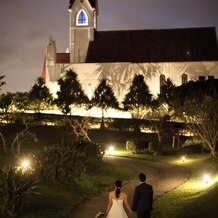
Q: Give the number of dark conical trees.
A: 5